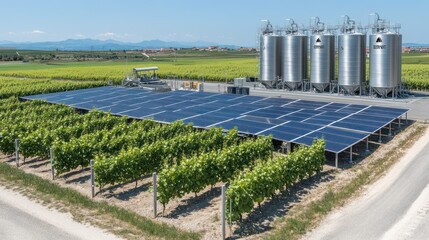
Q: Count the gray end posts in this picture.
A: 5